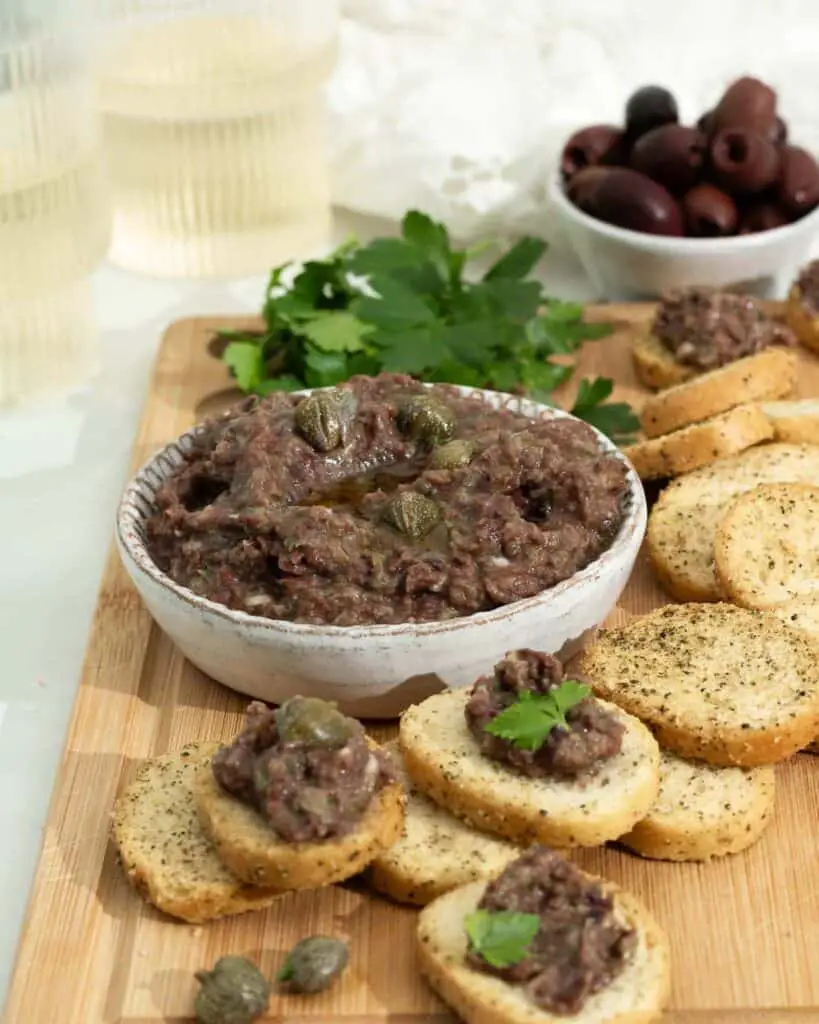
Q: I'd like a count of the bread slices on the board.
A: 15